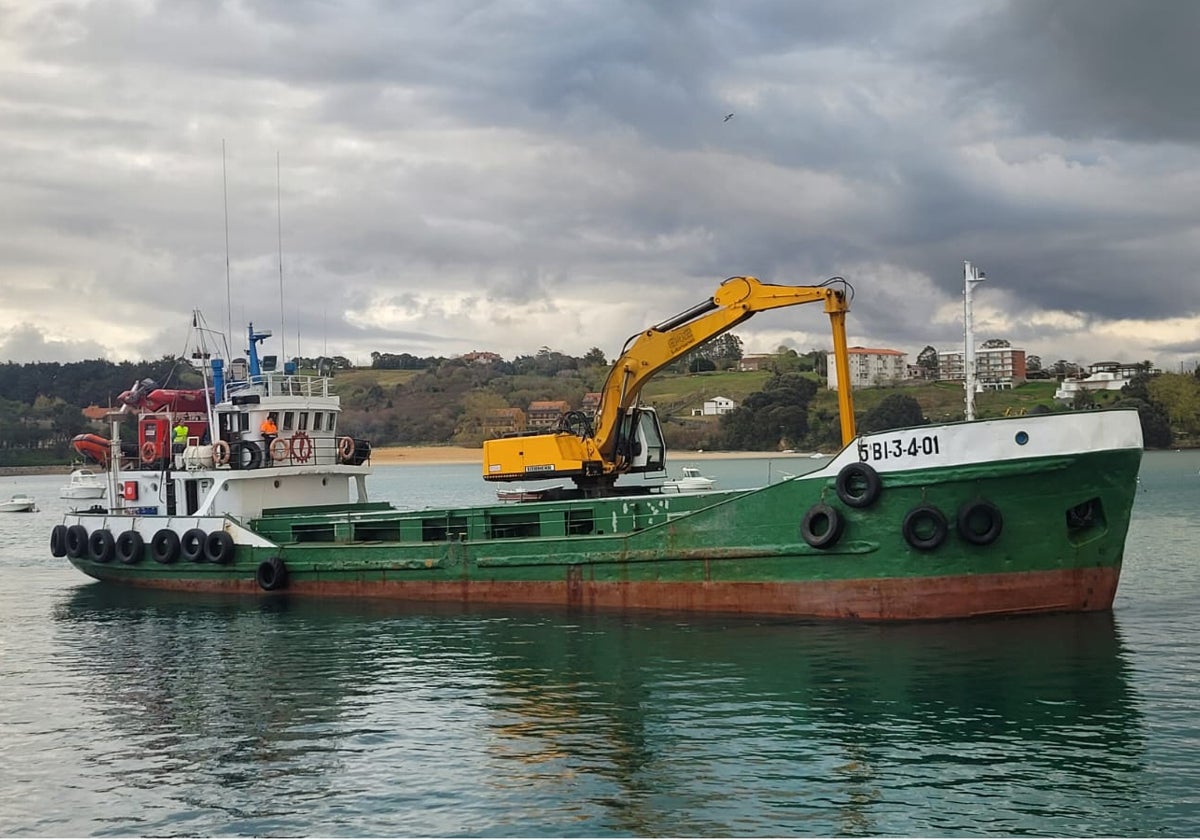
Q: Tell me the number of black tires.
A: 13